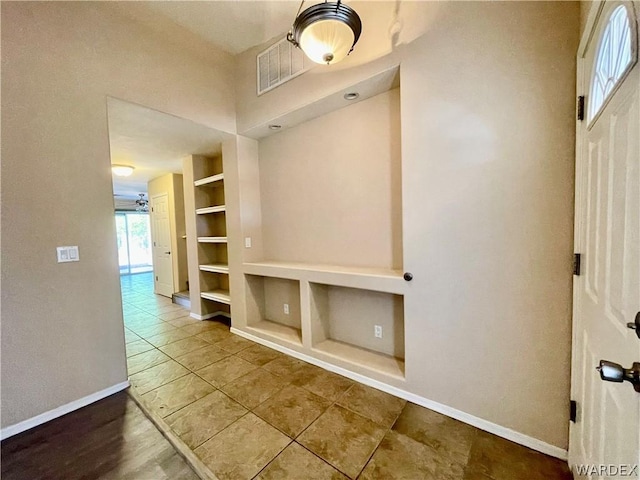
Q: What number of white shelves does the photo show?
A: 5